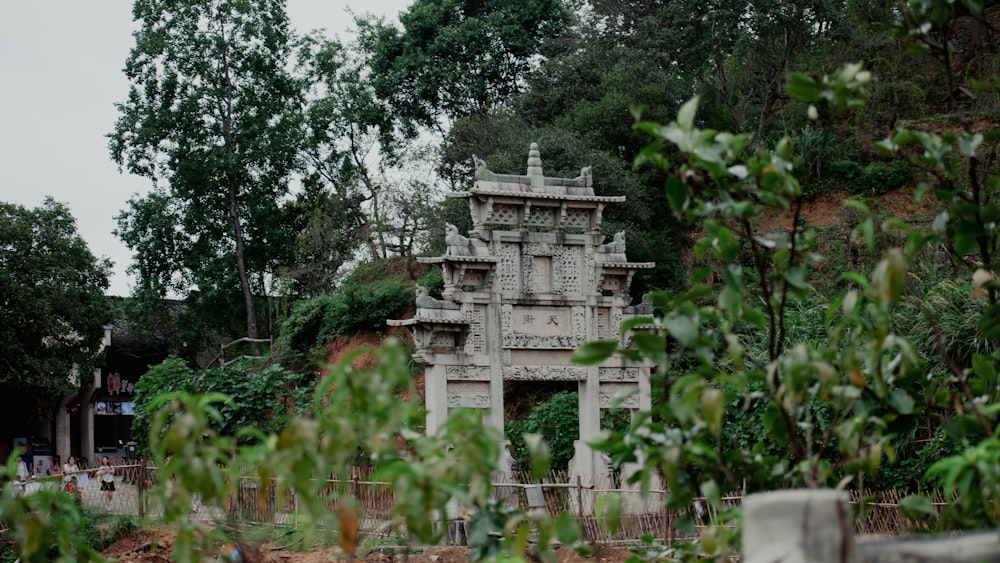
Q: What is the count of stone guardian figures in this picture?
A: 6